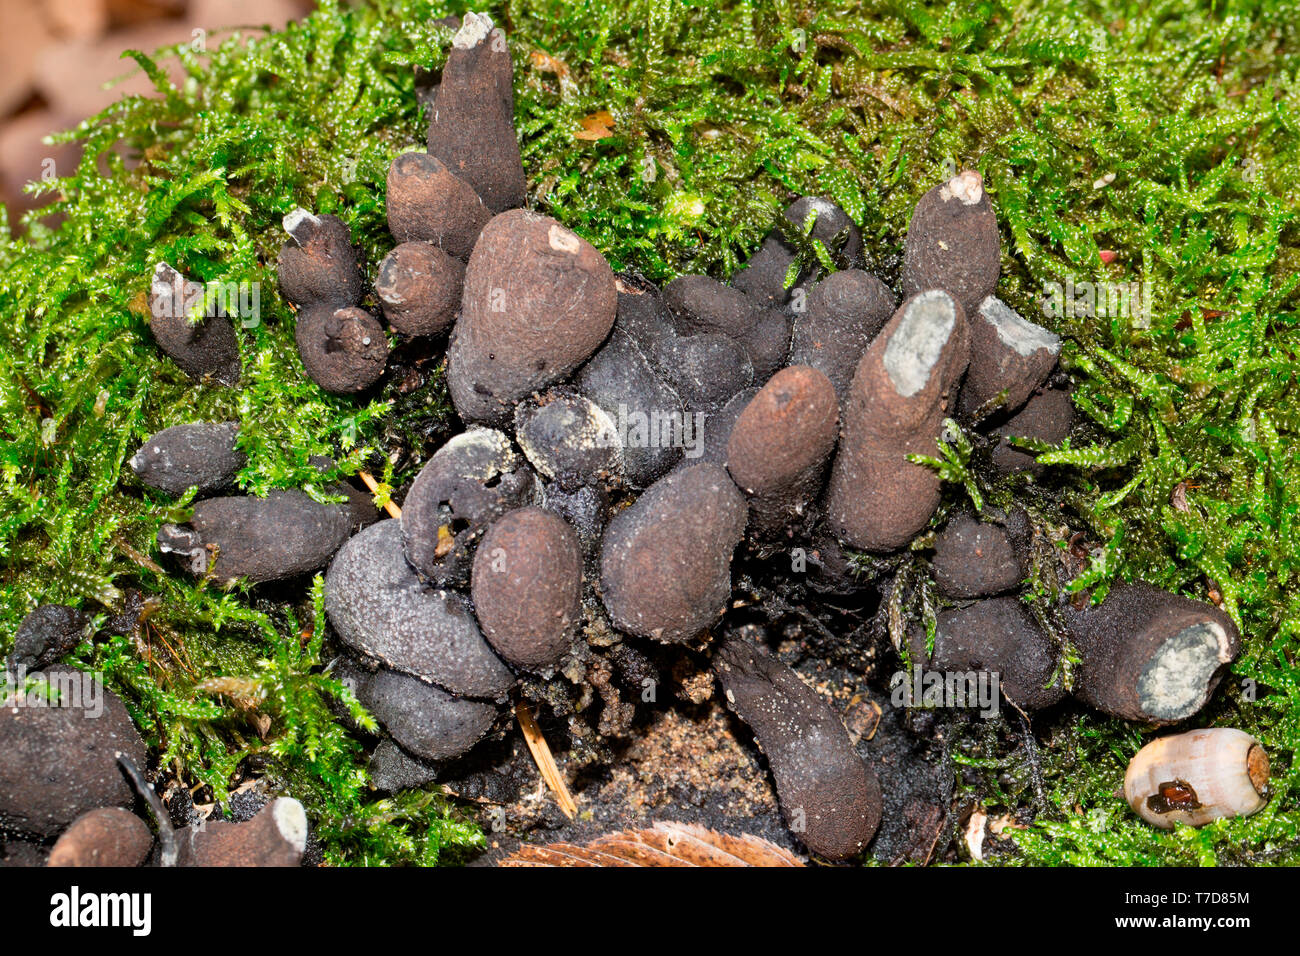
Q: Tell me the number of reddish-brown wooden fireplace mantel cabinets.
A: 0